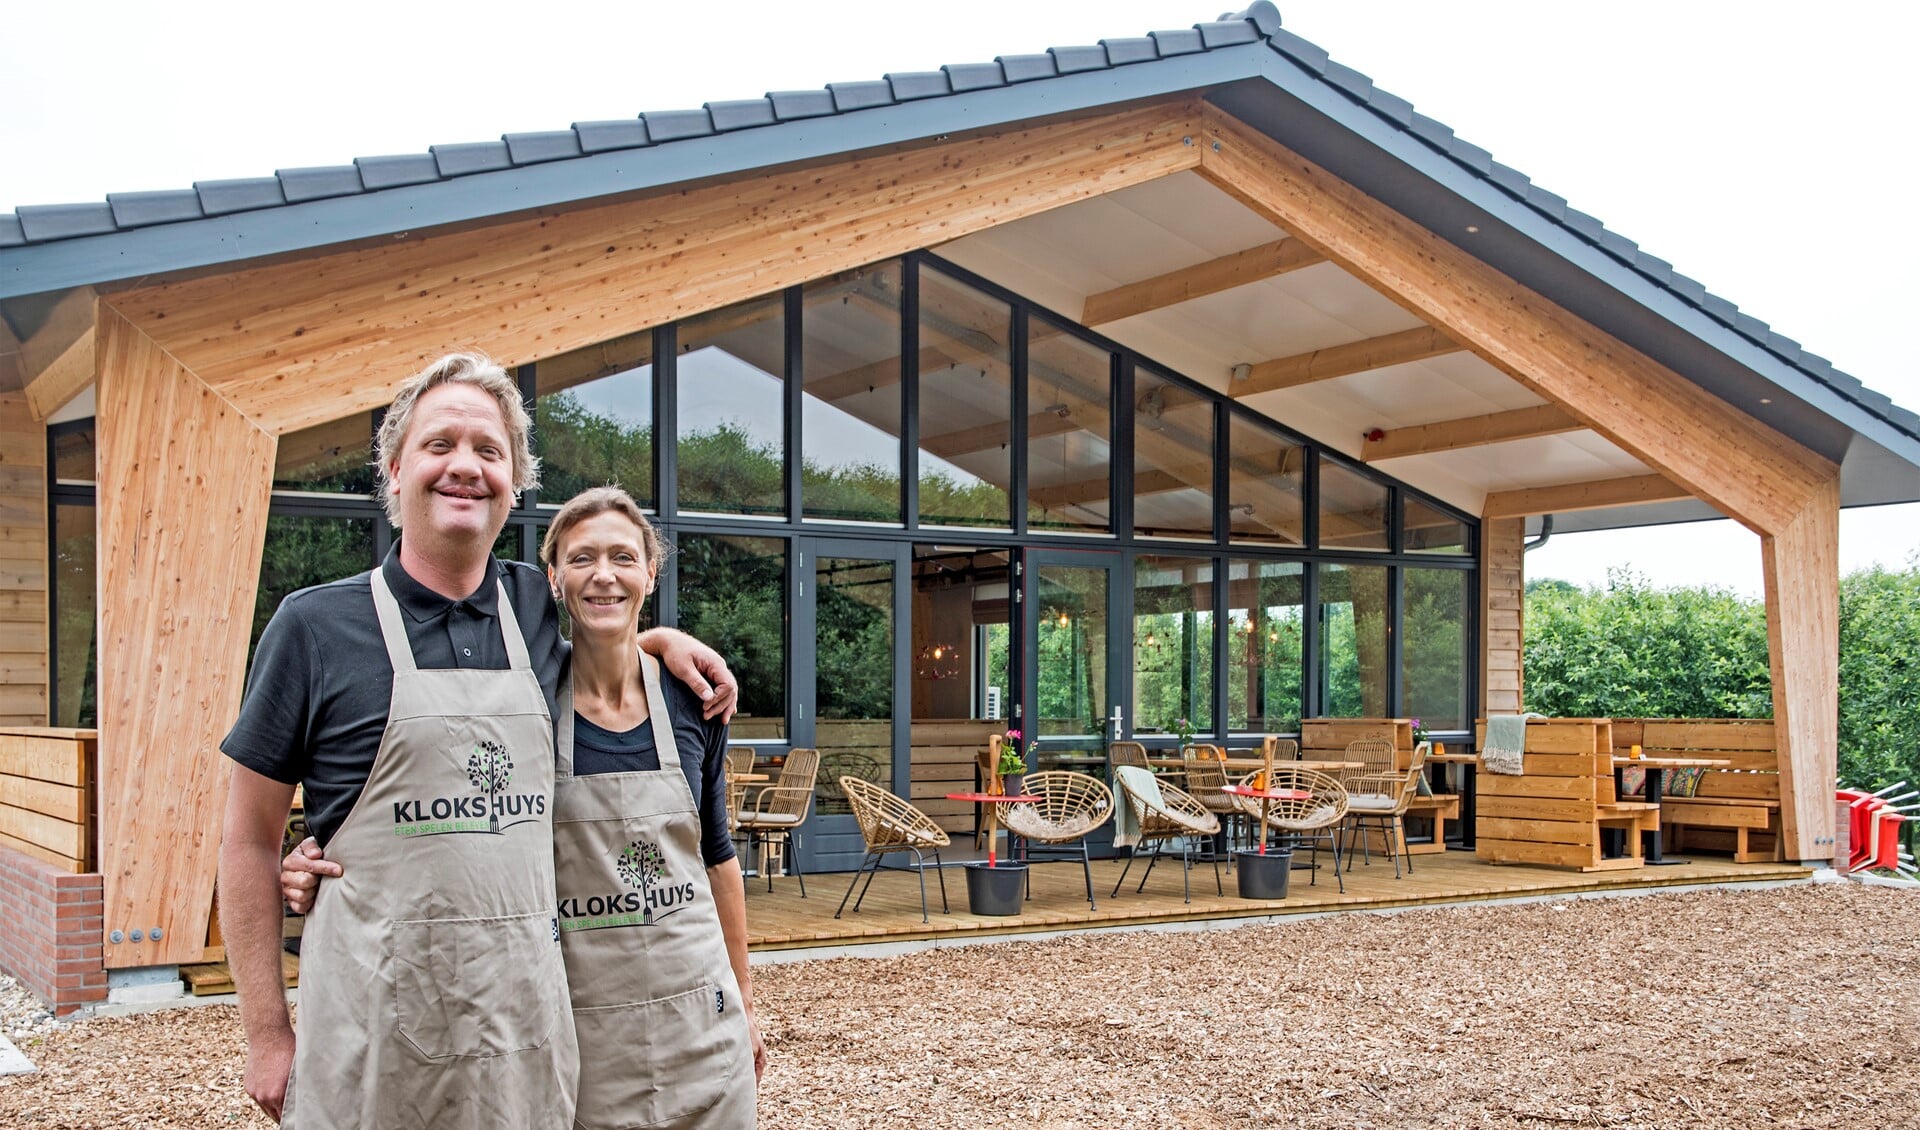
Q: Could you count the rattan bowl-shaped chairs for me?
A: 4